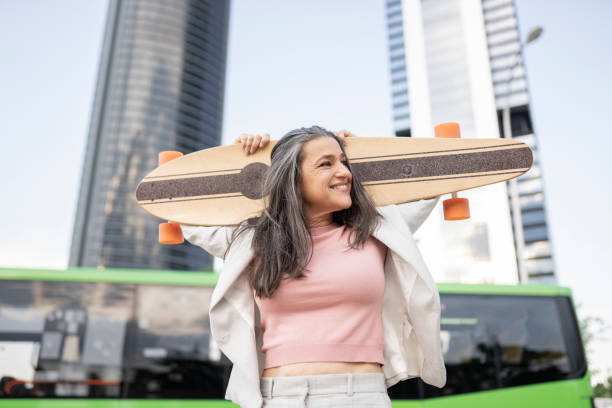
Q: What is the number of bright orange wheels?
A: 4